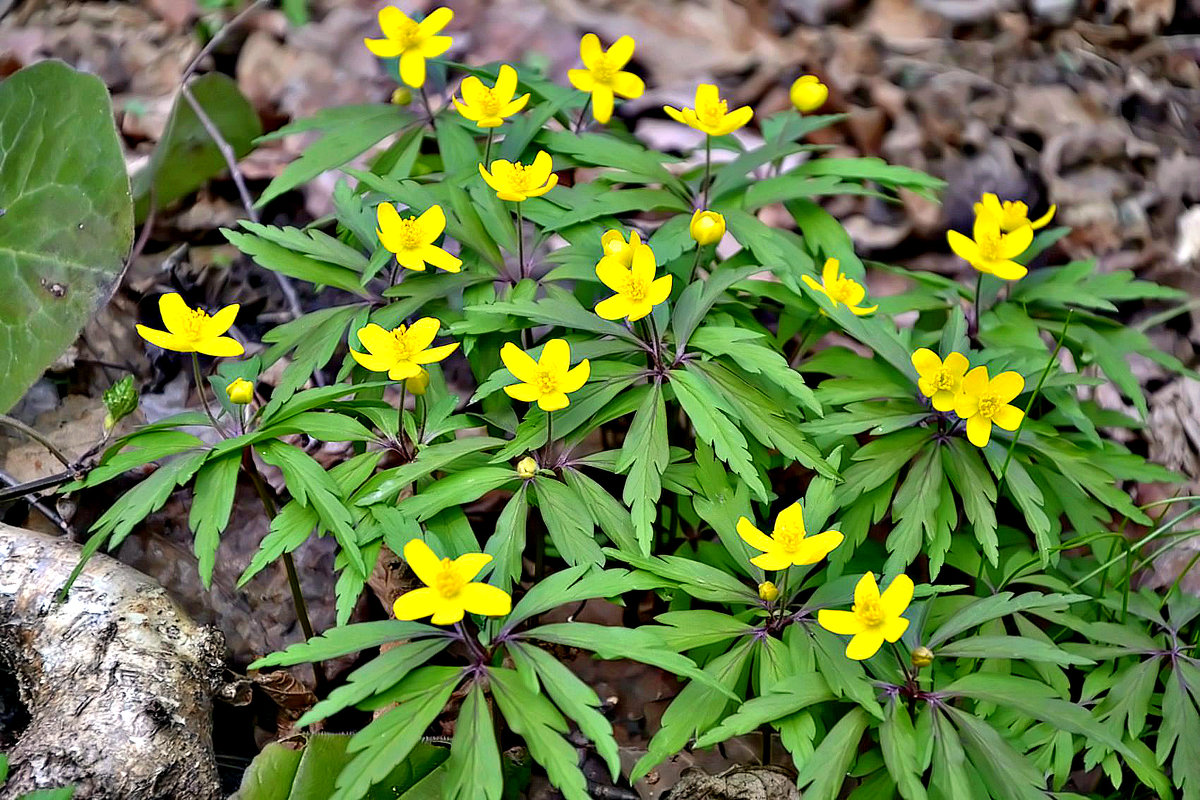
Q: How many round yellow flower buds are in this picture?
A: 8